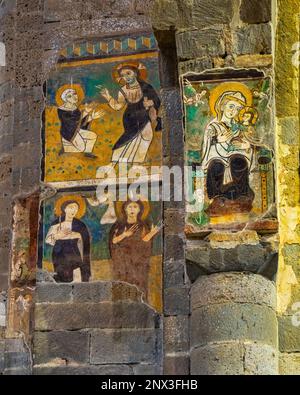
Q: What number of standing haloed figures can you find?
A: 3